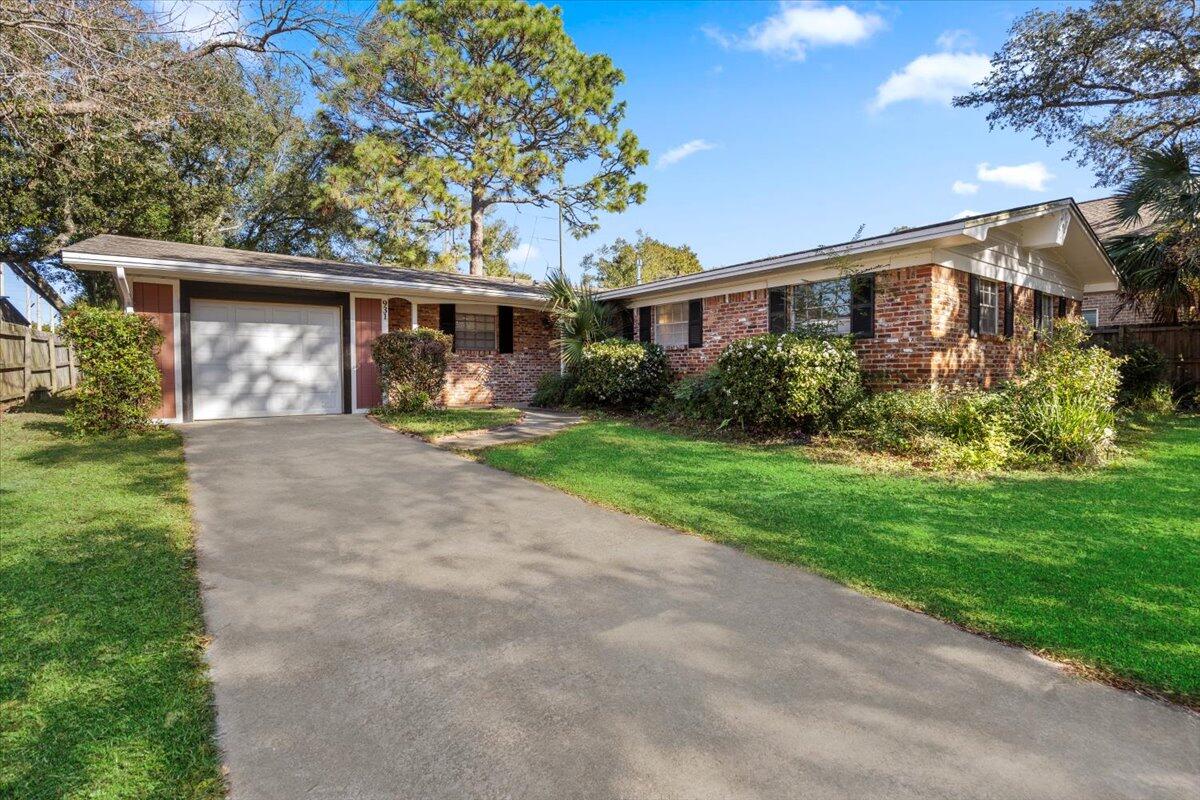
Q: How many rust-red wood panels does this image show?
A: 2